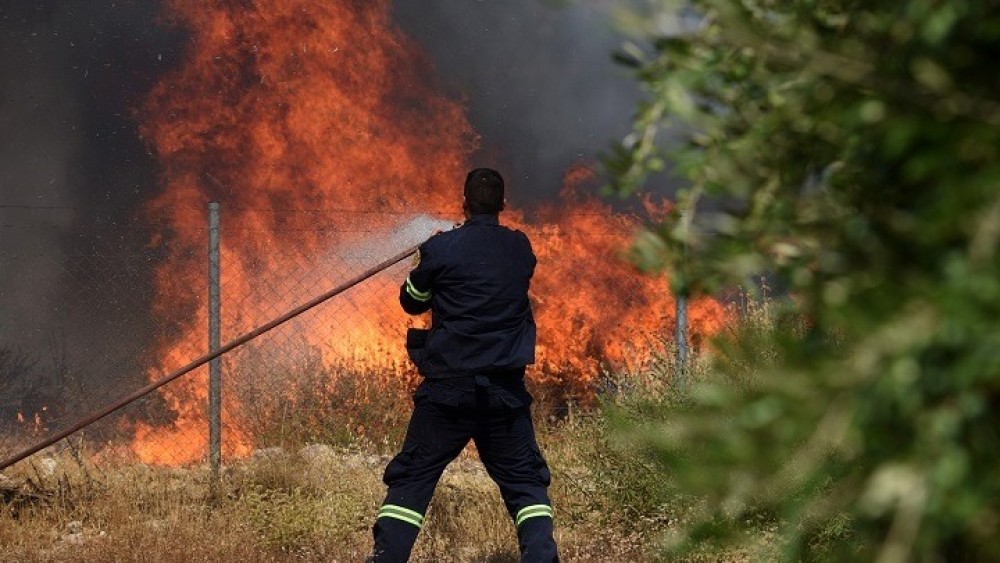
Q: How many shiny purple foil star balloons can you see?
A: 0